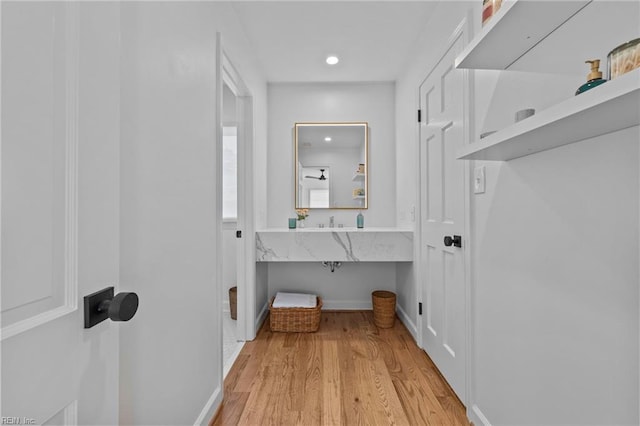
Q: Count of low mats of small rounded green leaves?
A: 0